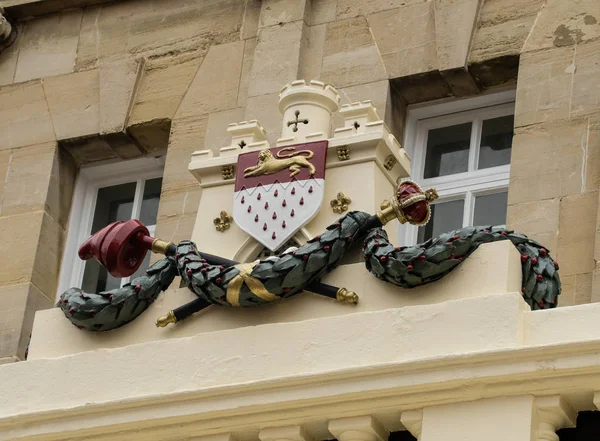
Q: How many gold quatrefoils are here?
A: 3